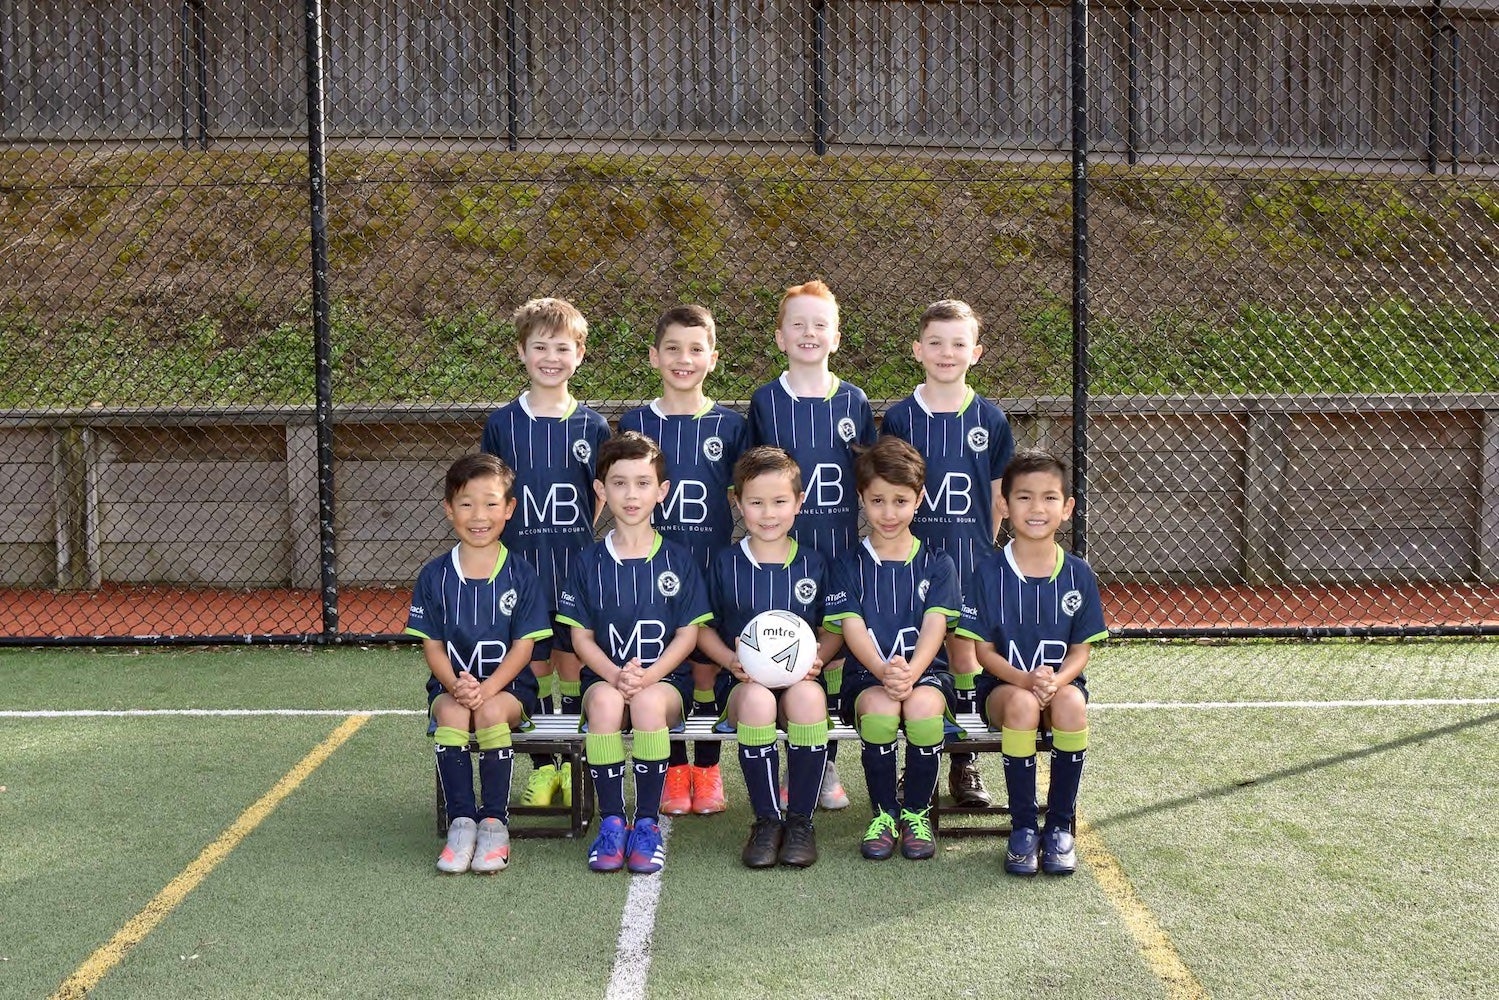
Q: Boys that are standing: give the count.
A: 4